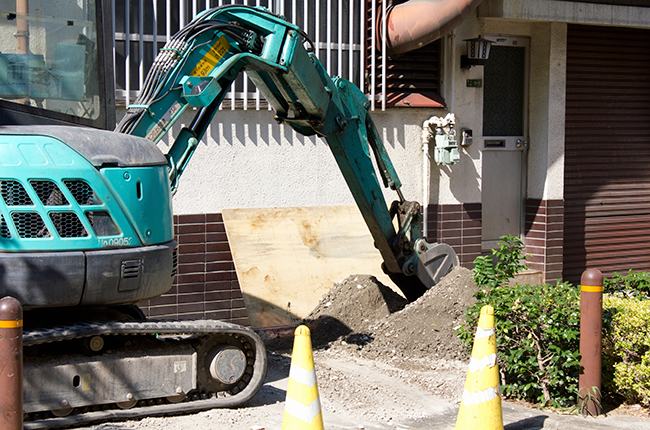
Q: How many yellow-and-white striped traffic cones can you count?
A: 2